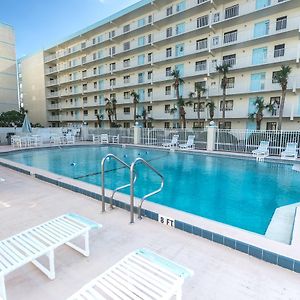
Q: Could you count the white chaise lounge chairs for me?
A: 6